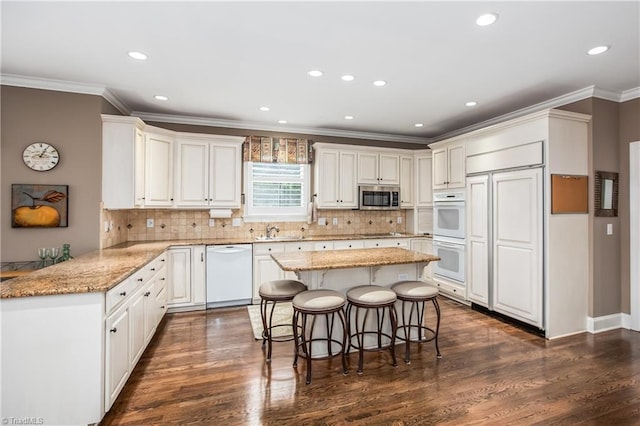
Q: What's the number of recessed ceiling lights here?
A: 12